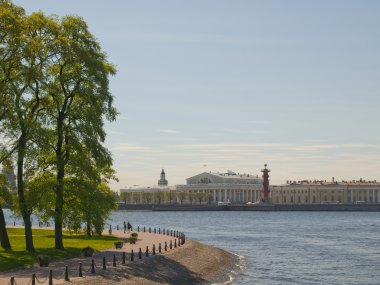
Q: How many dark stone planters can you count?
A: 5